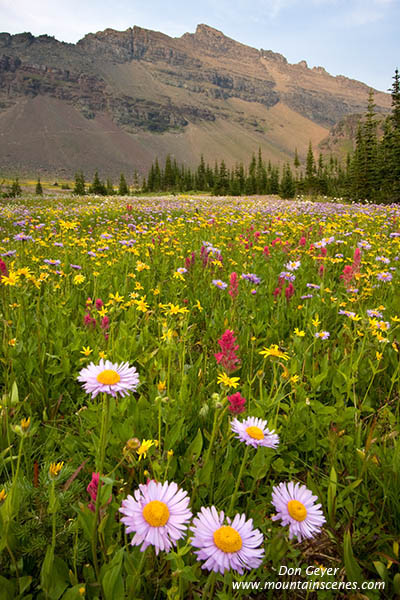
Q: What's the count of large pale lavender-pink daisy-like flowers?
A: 5